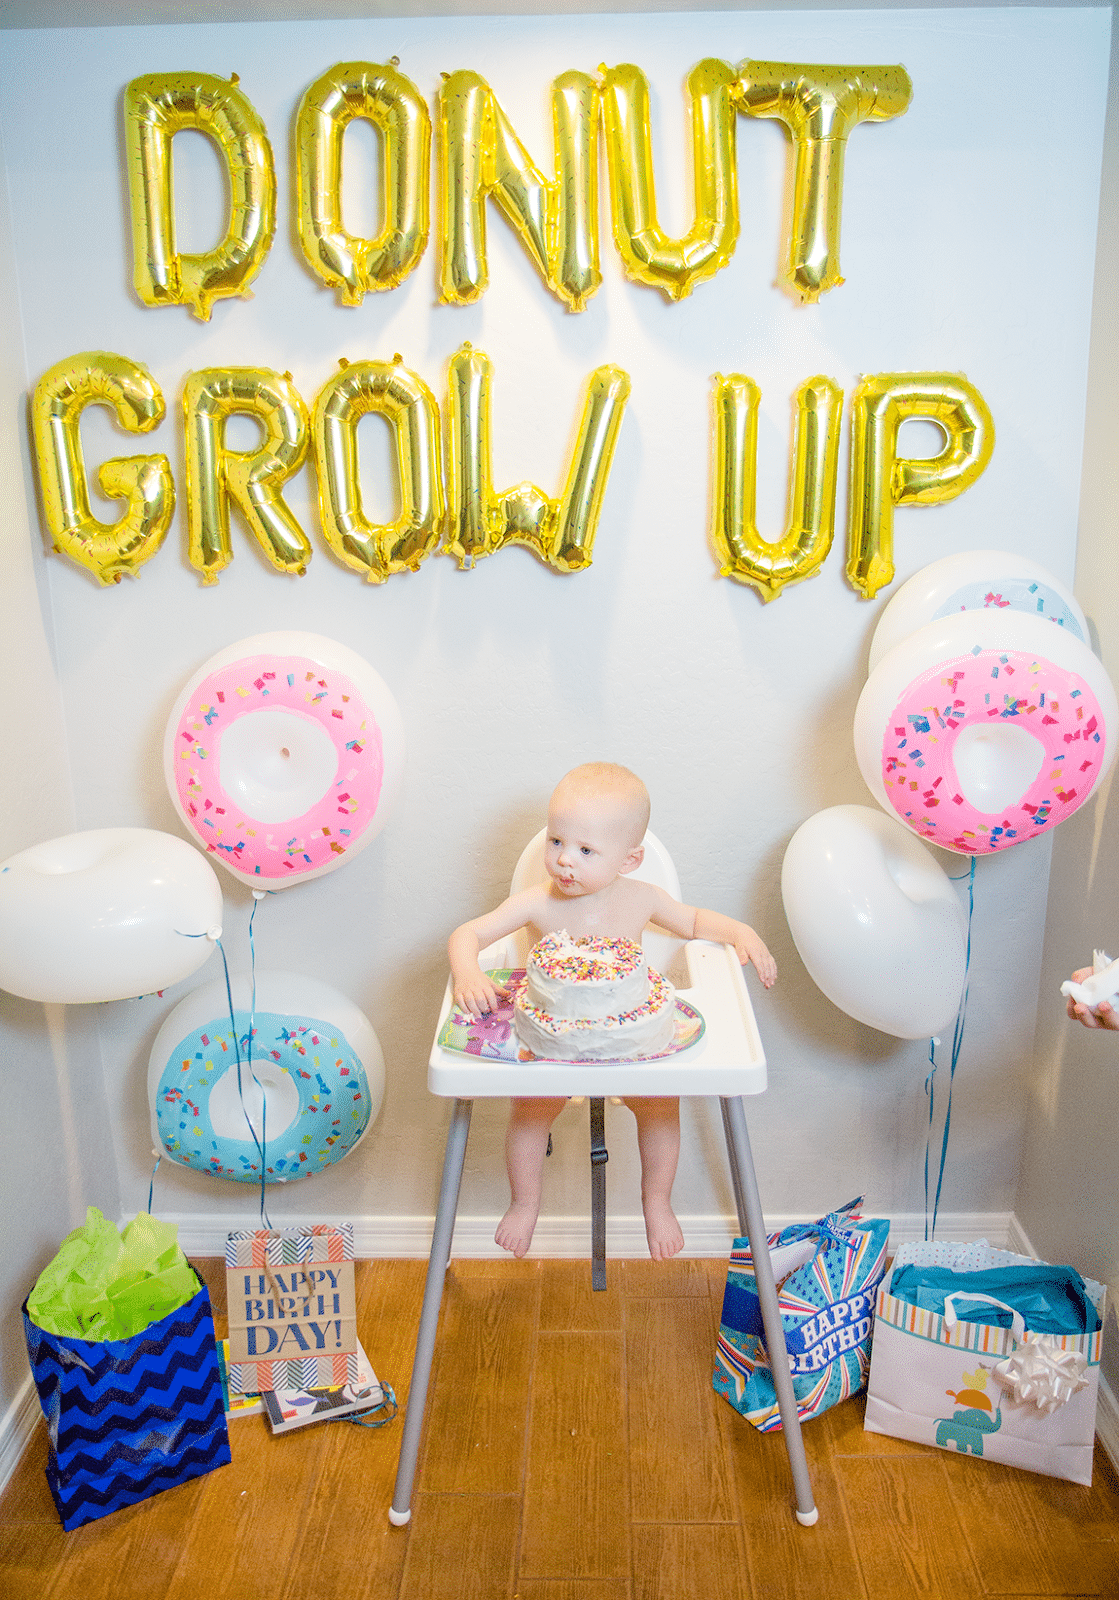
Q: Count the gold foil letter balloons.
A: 11